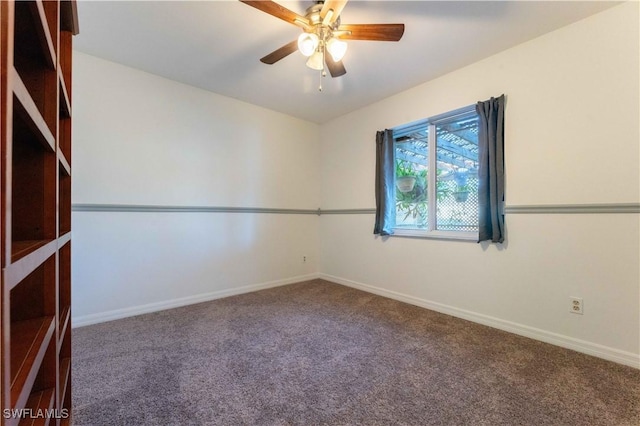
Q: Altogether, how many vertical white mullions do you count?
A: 1